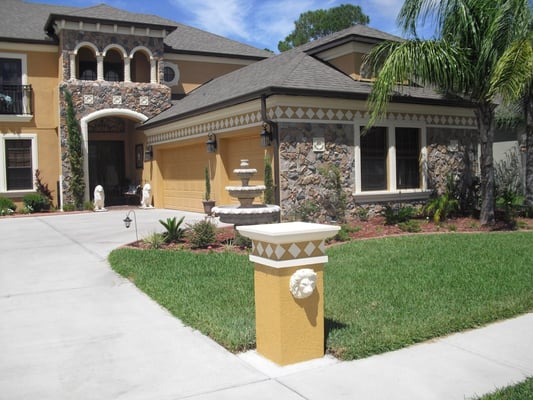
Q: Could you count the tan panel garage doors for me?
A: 2